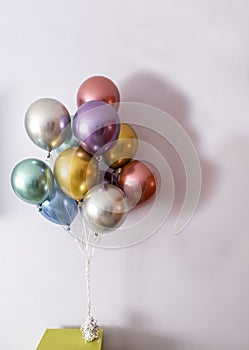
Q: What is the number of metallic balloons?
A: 11